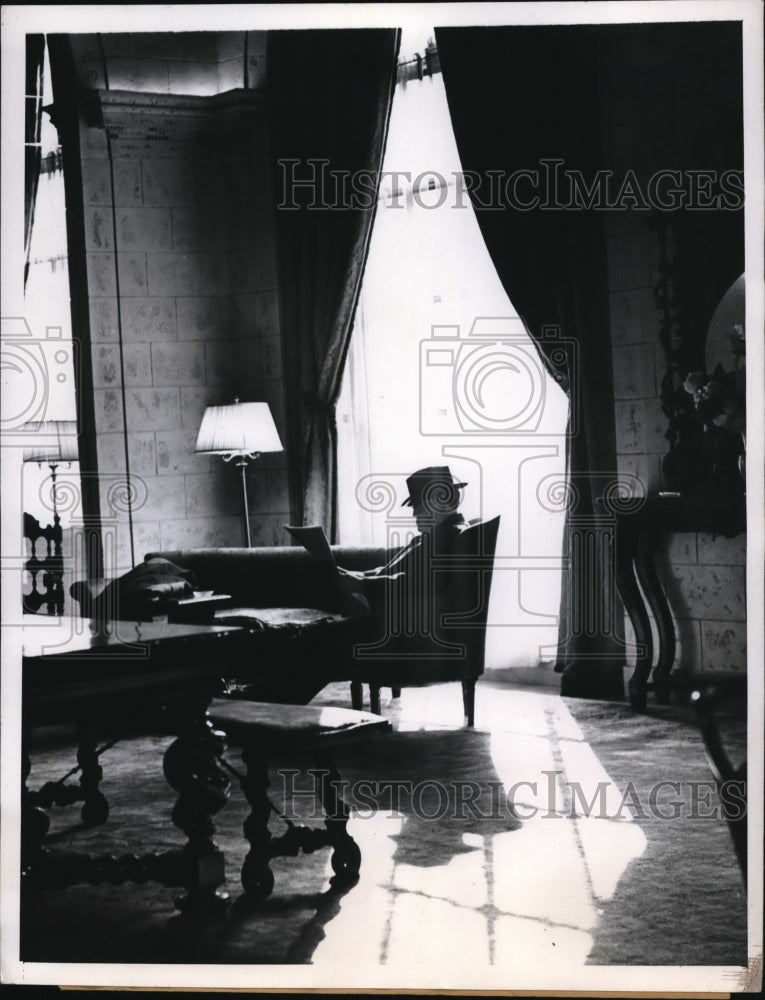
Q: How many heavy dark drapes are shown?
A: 2